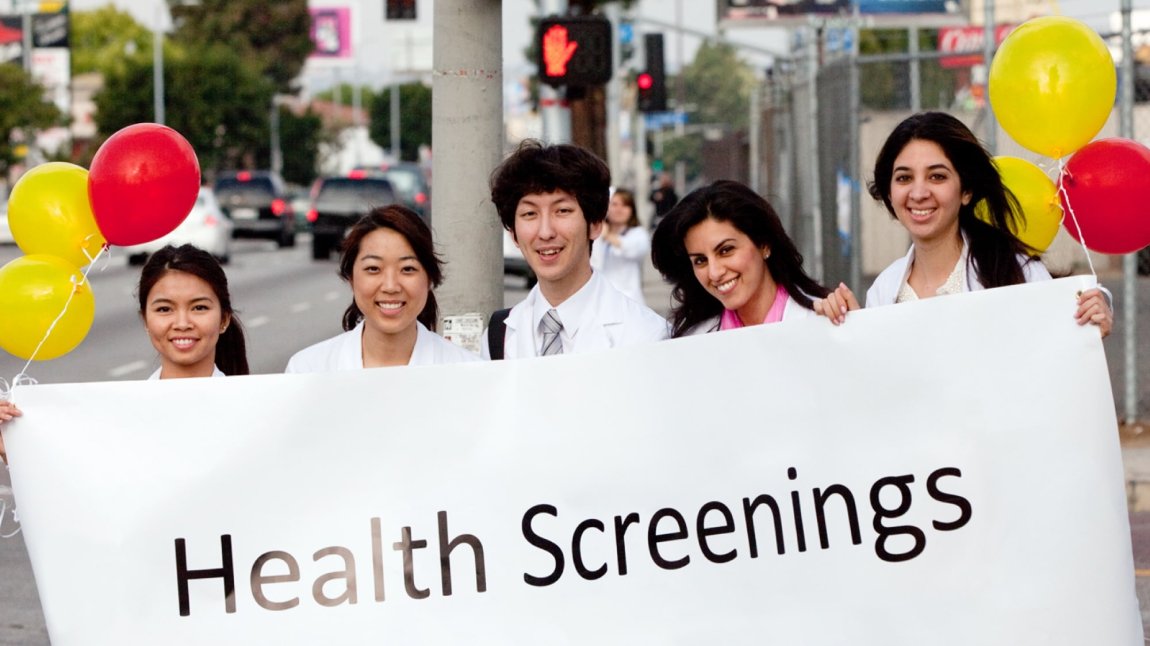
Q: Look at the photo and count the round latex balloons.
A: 6